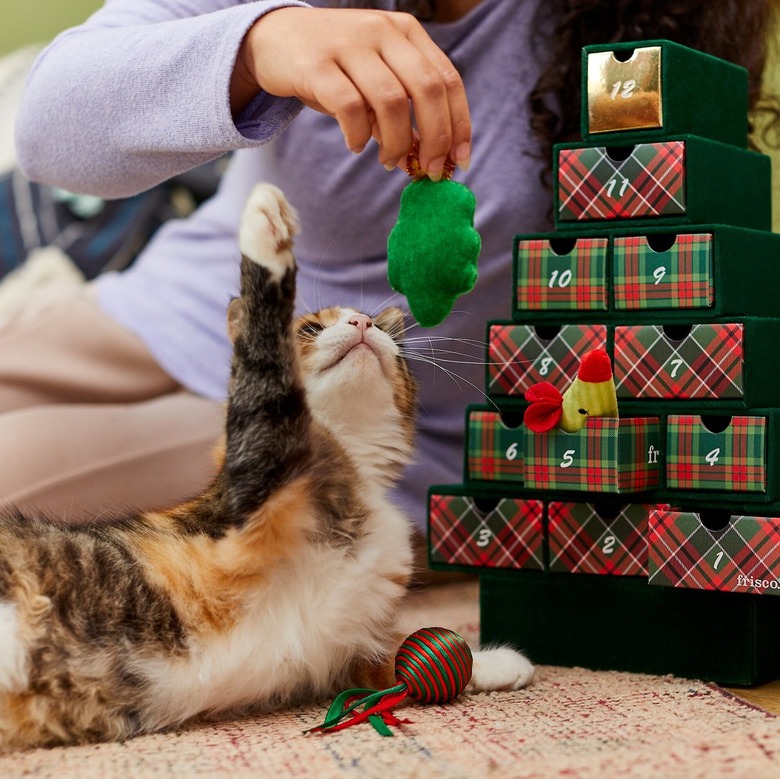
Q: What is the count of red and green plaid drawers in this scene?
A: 11